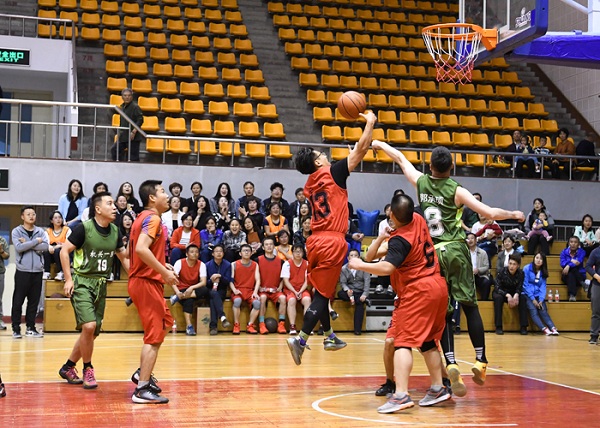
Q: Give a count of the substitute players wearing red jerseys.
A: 4